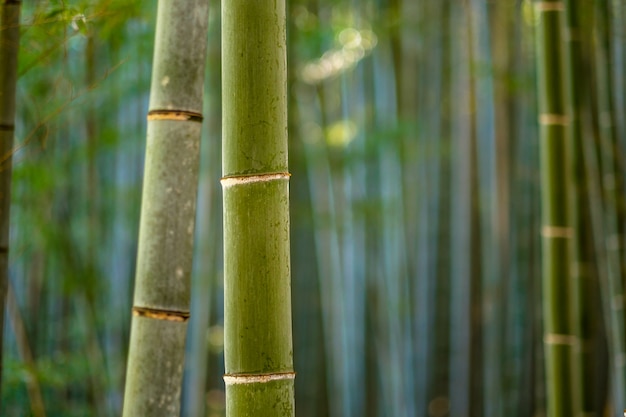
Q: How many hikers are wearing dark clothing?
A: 0